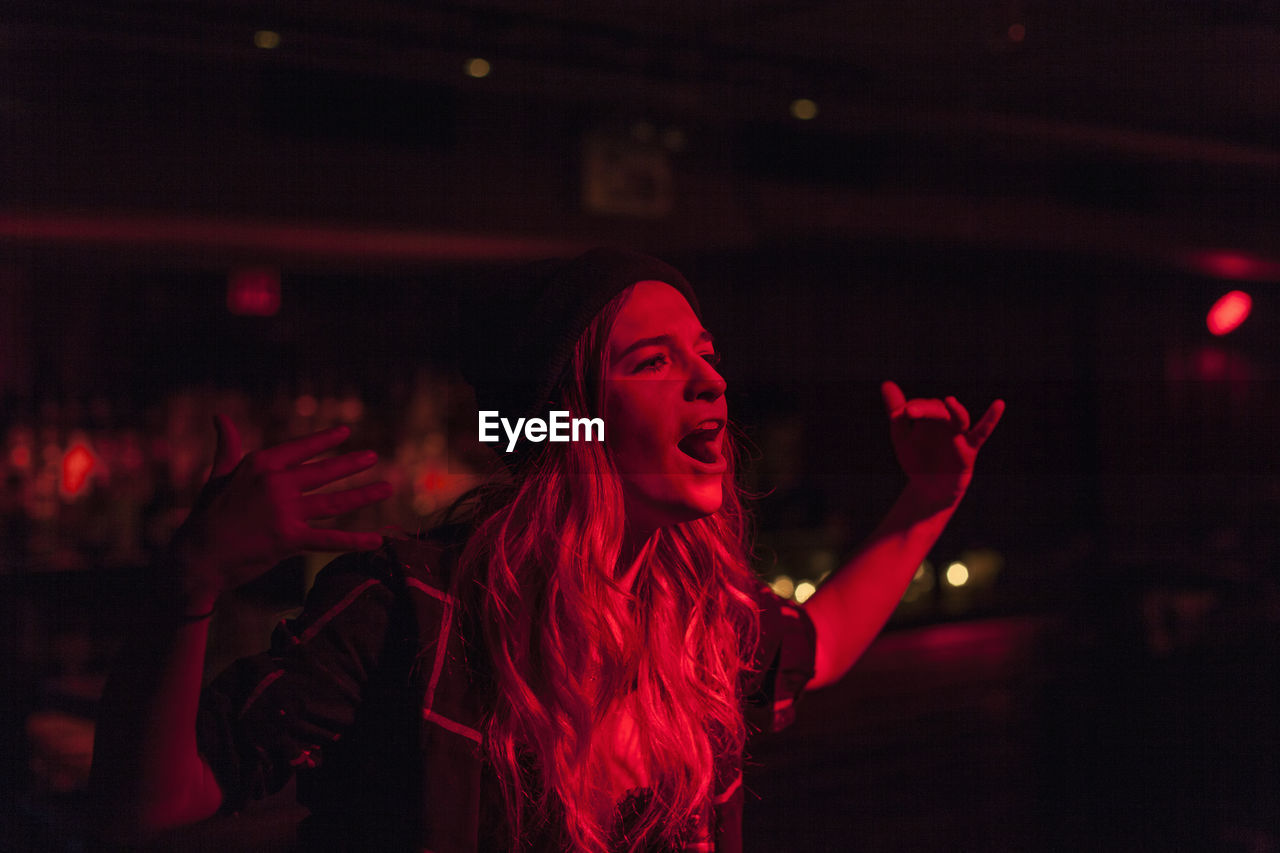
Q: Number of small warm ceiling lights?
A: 3